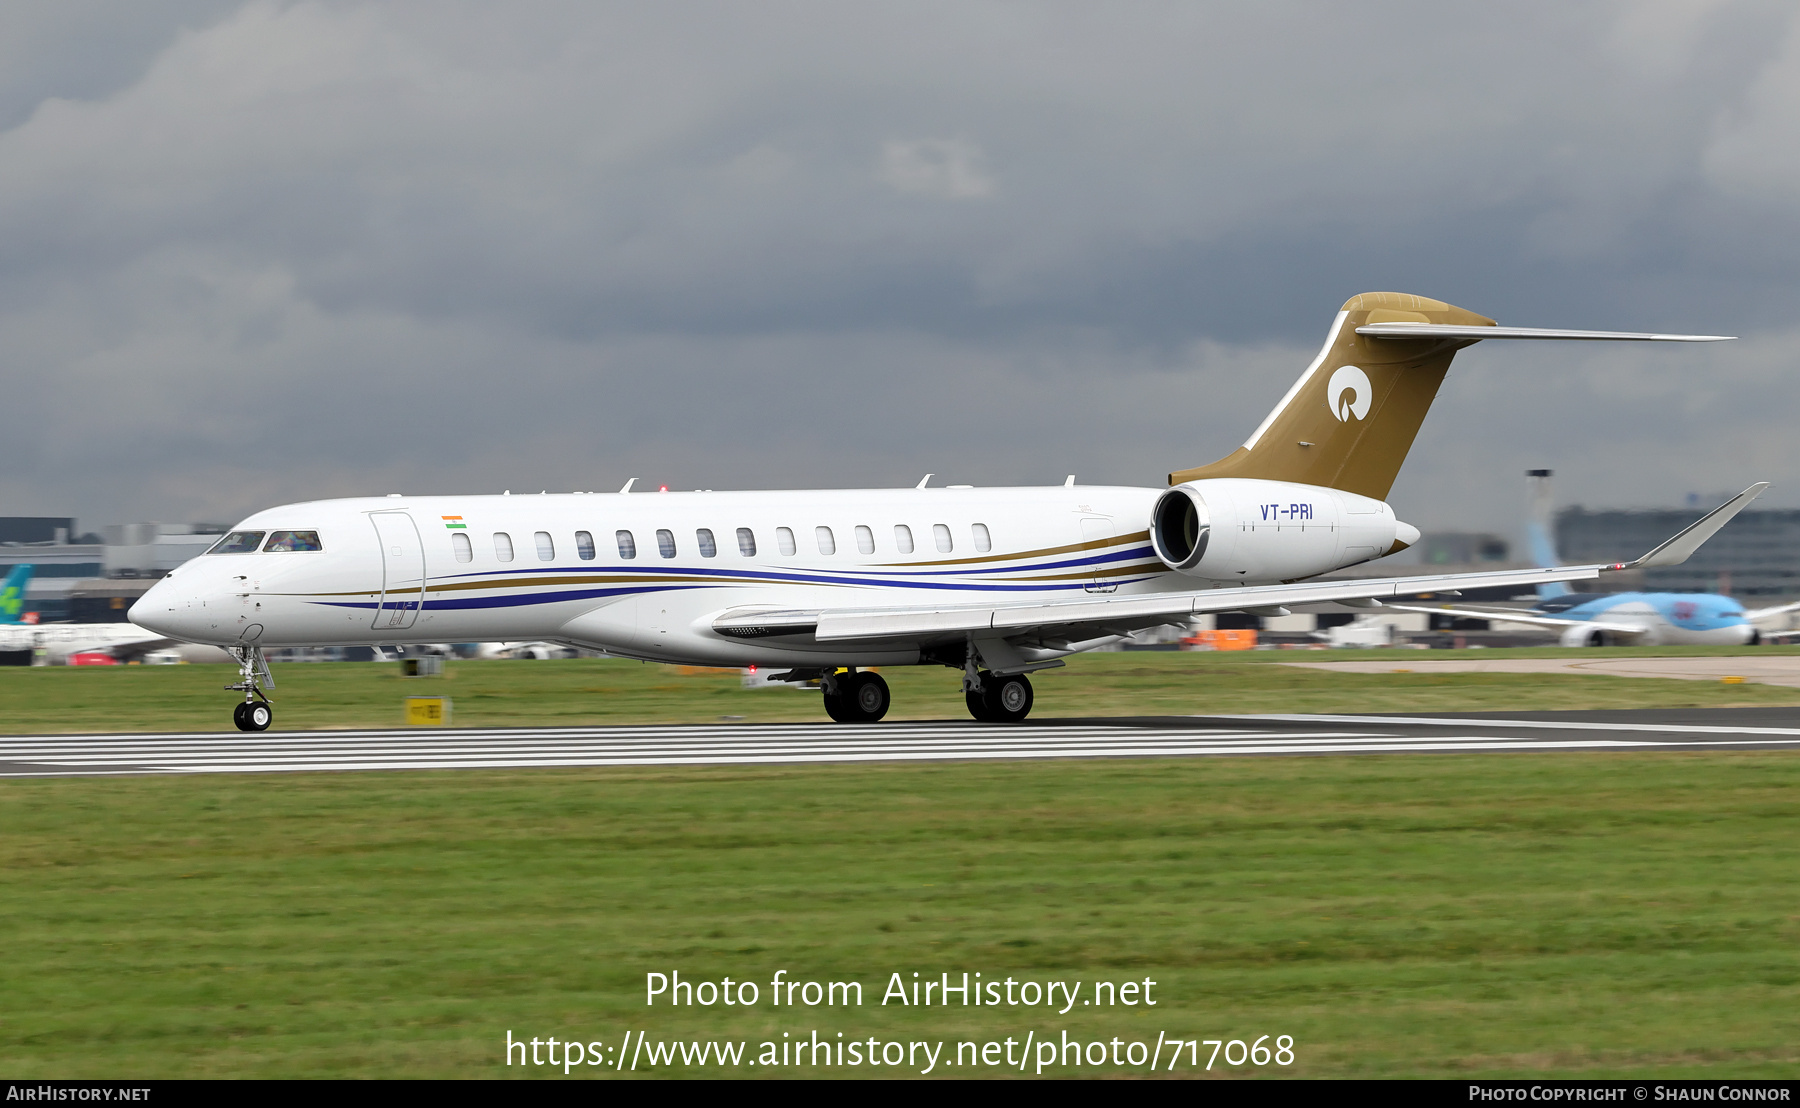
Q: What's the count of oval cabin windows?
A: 14